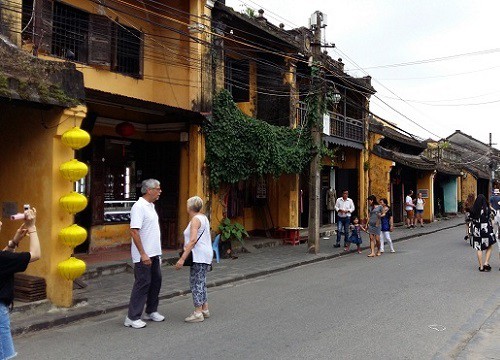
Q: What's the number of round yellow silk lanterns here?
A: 5